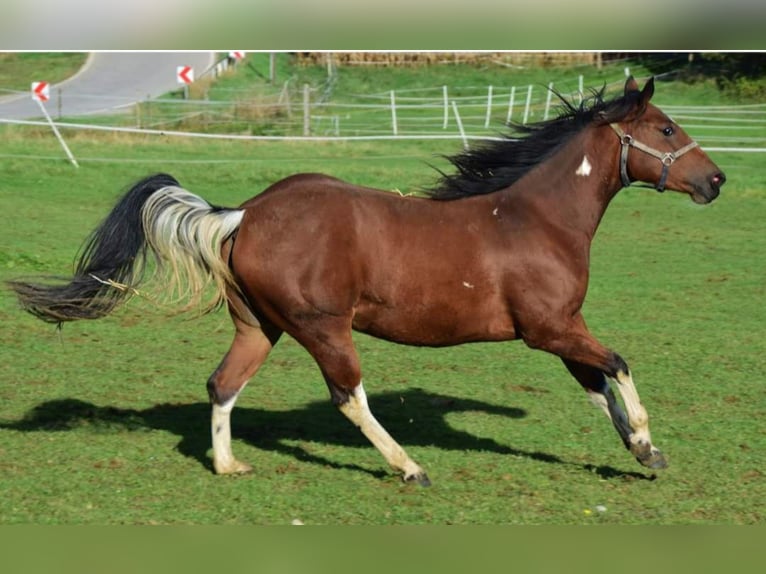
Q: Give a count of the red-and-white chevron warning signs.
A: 3